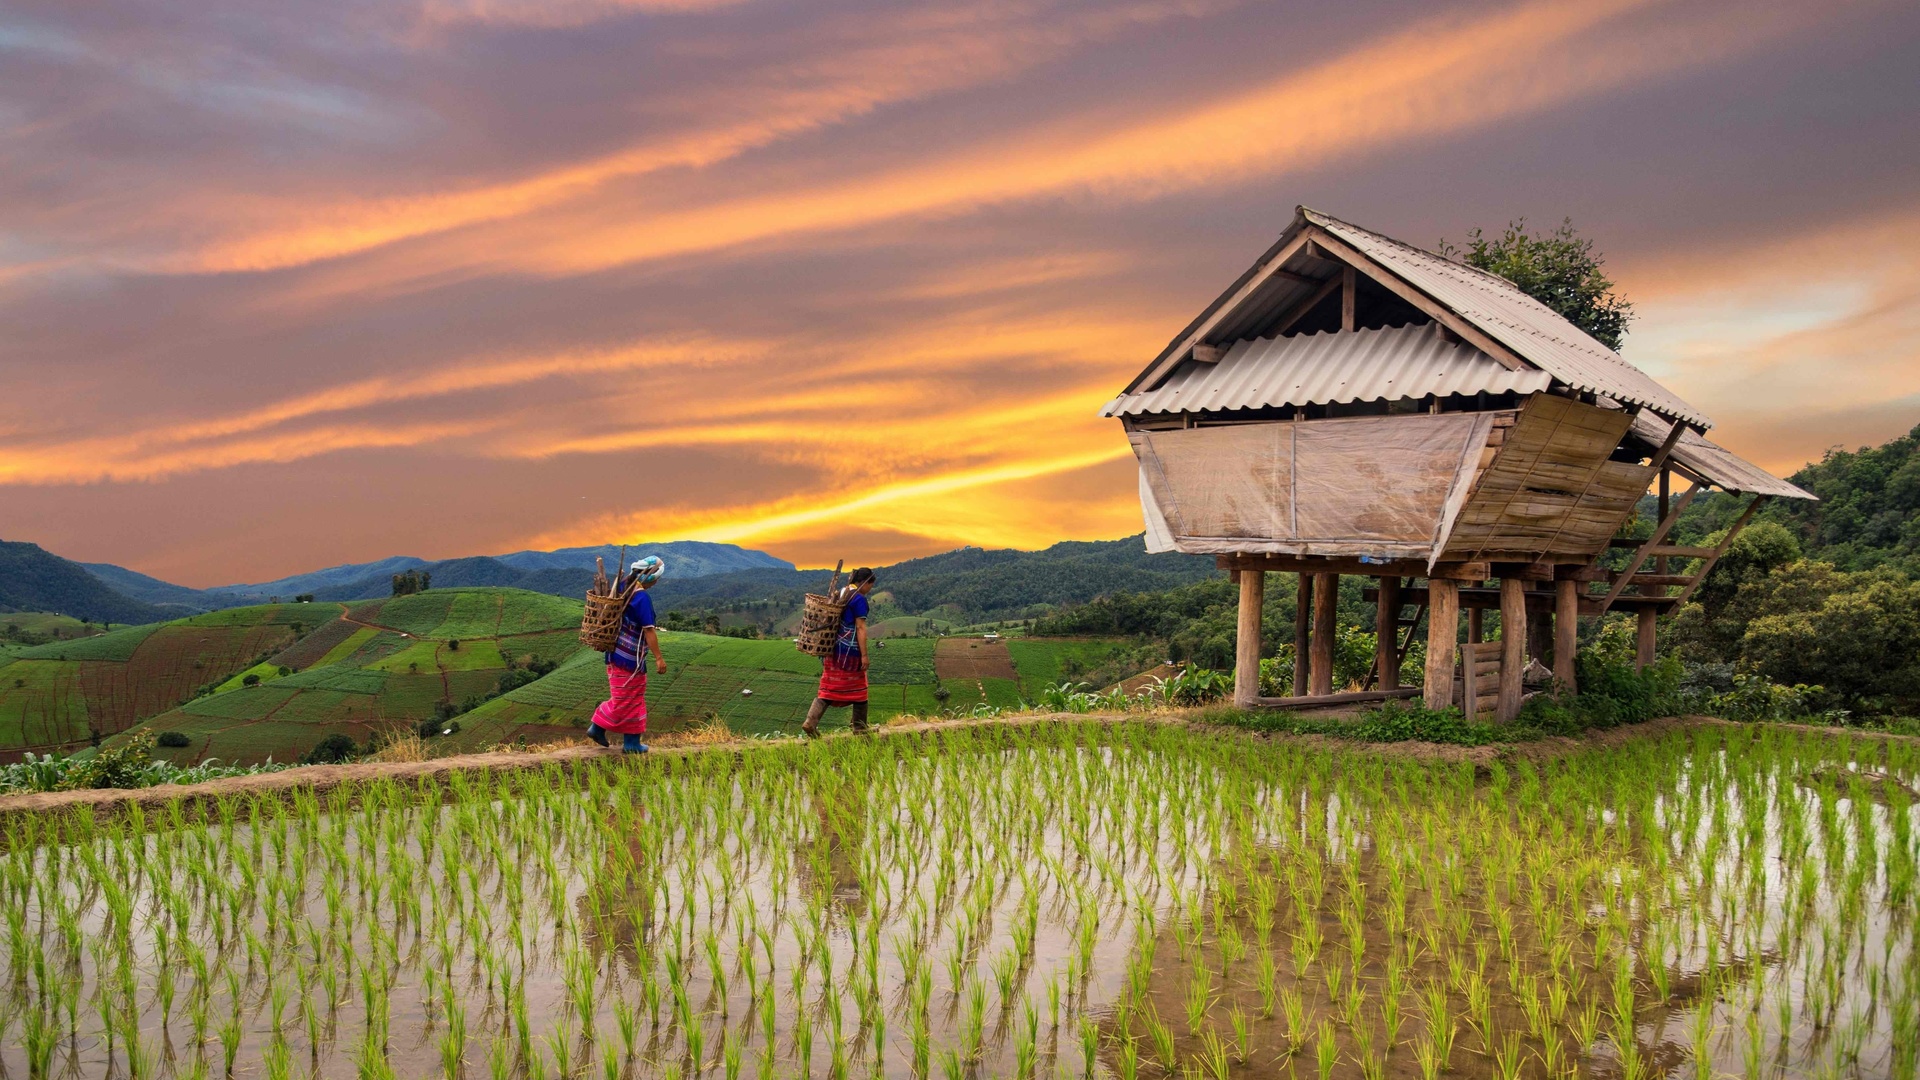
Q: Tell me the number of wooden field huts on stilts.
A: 1